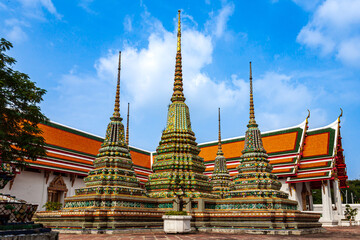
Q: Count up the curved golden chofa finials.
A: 2